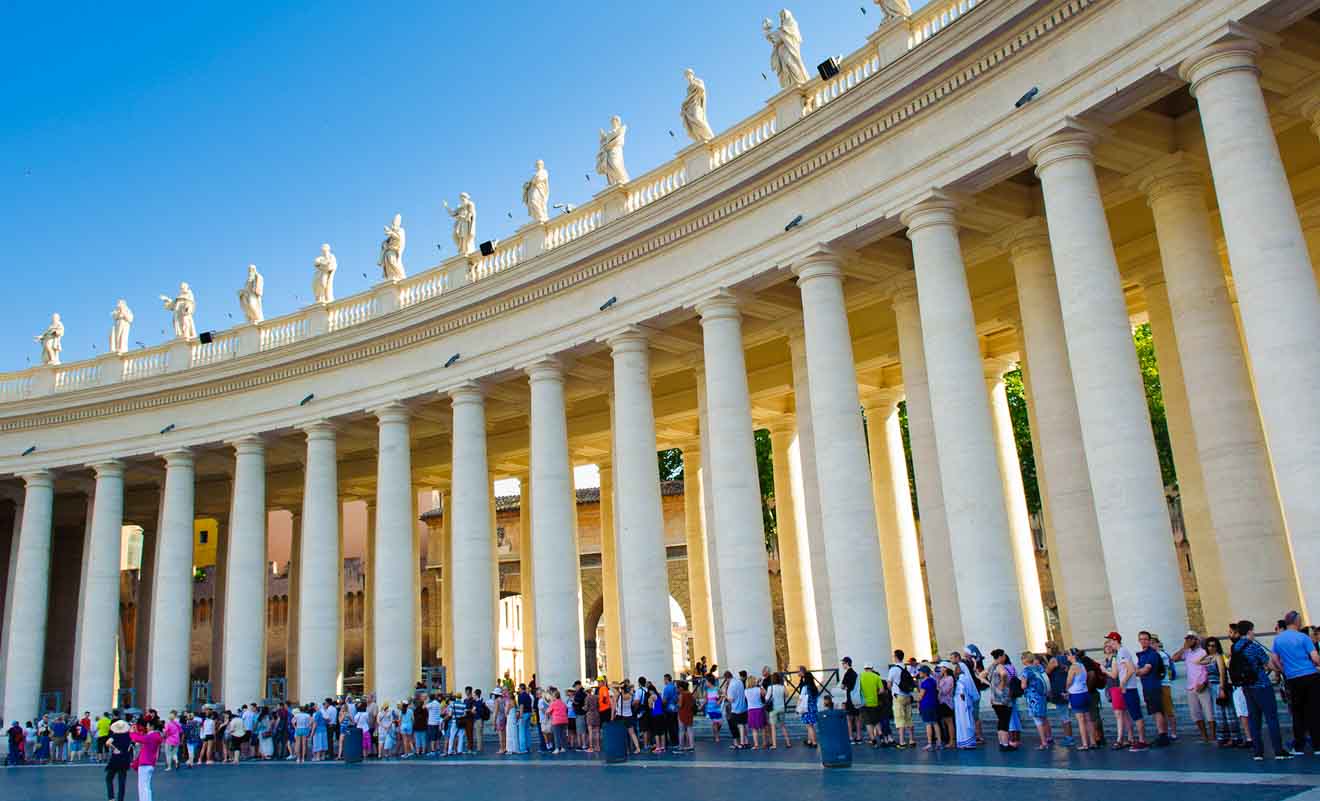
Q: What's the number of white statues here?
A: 12